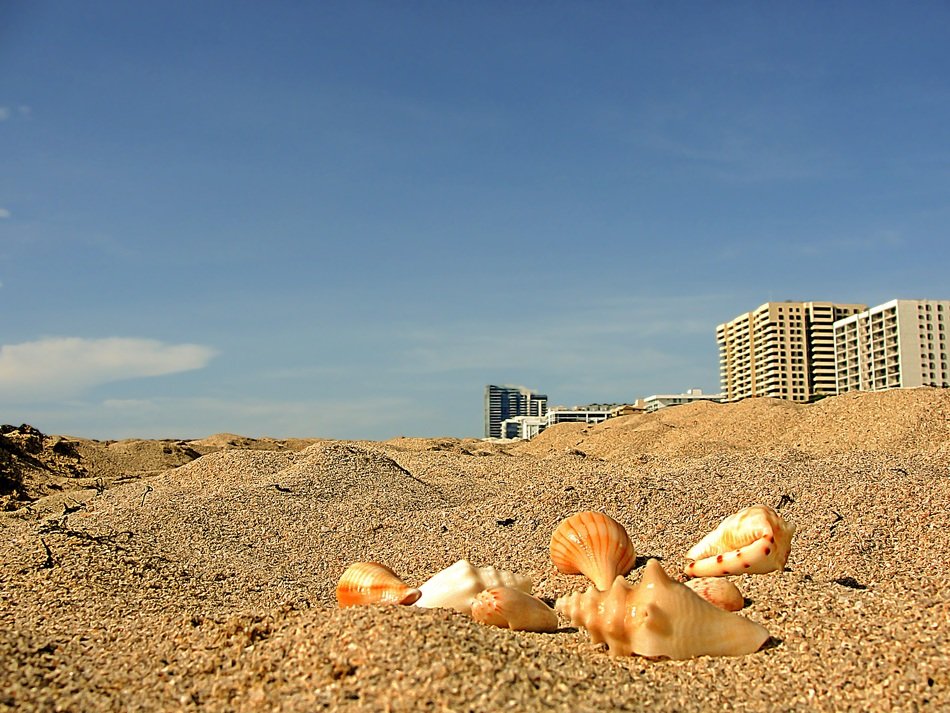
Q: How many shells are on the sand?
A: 7